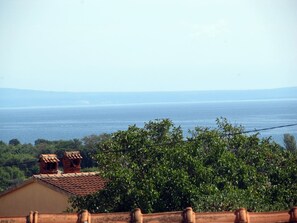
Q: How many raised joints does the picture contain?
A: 6